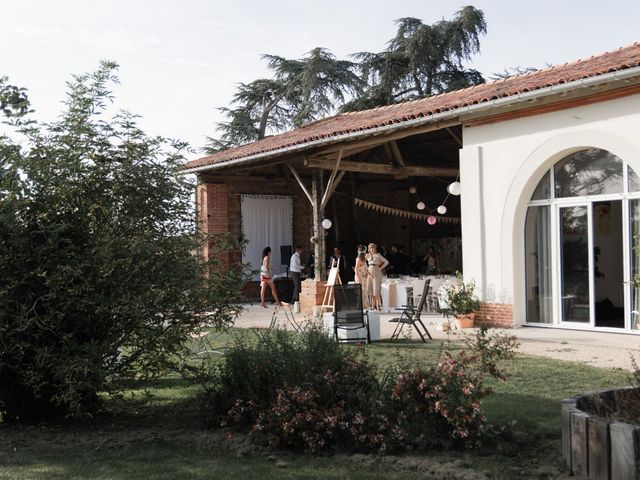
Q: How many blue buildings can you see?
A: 0